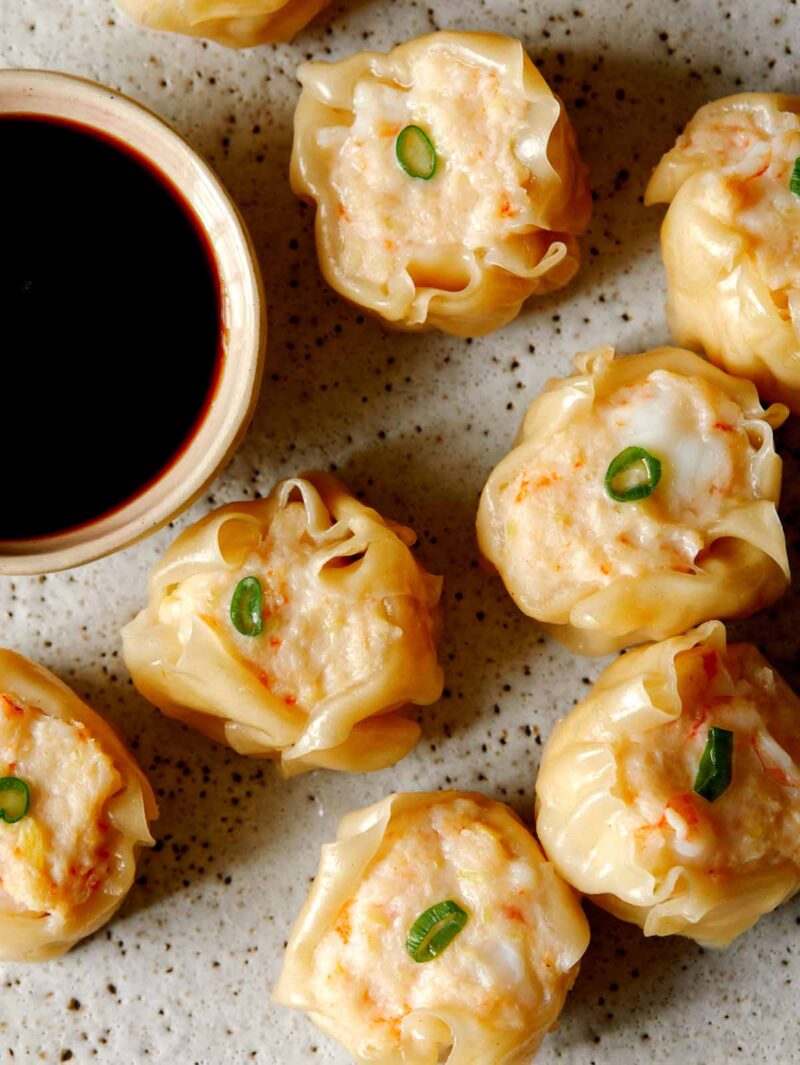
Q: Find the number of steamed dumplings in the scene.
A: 8